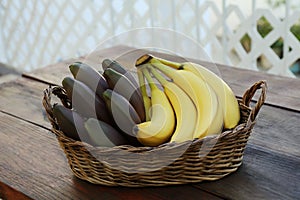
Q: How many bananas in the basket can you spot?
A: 13